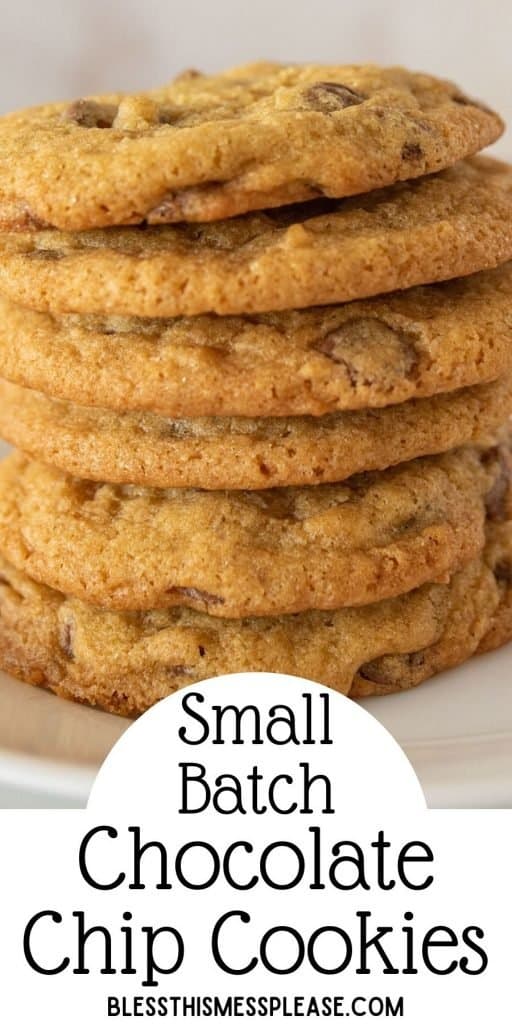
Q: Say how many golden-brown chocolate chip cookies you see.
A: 6